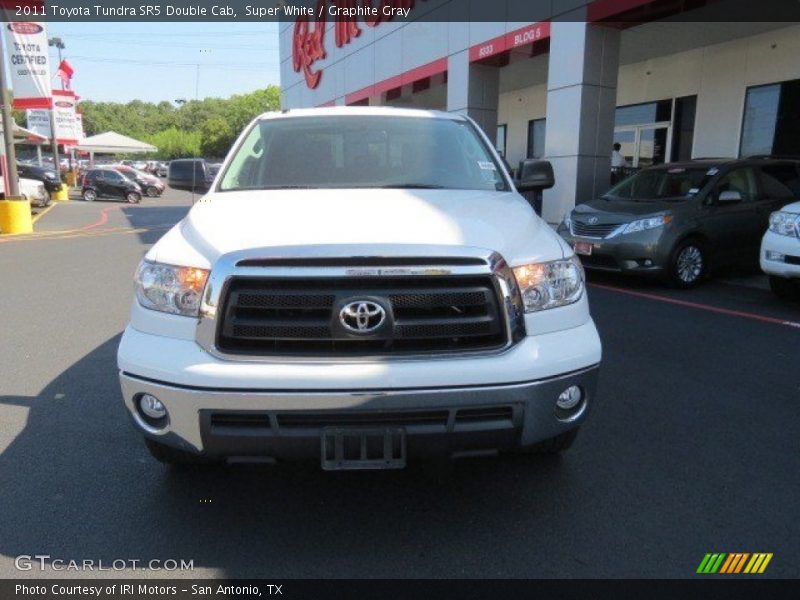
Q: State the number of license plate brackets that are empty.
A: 1